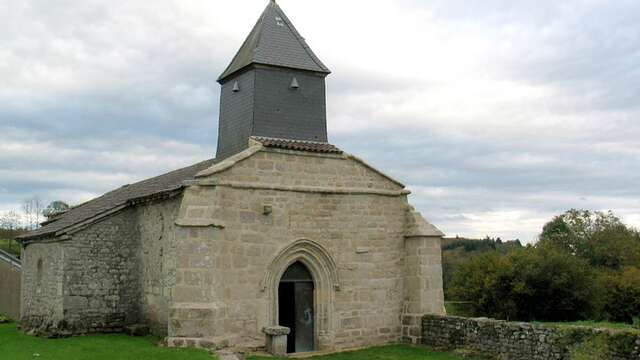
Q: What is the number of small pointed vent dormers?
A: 2